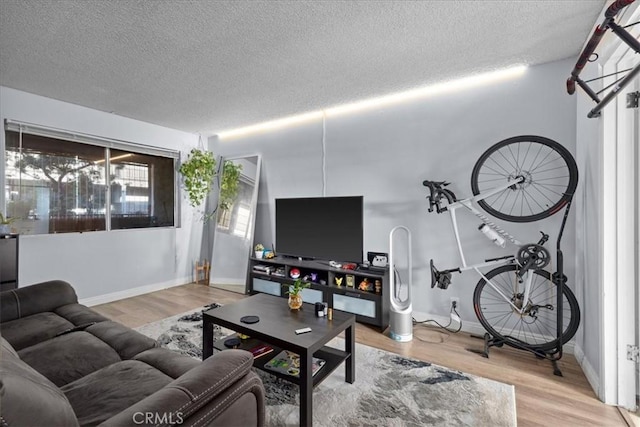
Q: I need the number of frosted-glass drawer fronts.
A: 3